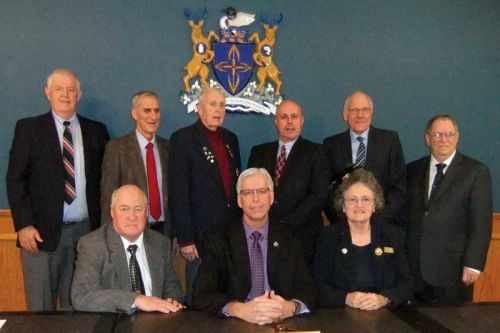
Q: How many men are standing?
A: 6